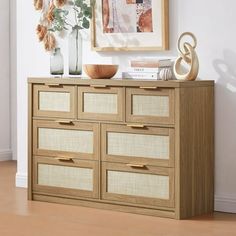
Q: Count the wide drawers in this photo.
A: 4